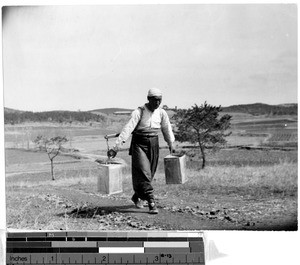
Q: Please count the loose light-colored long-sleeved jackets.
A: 1